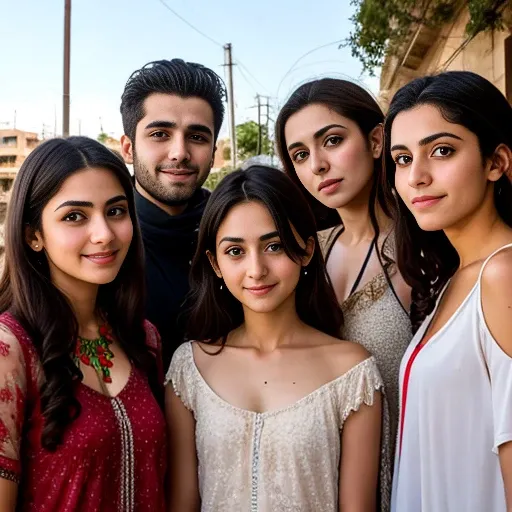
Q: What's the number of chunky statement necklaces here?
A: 1